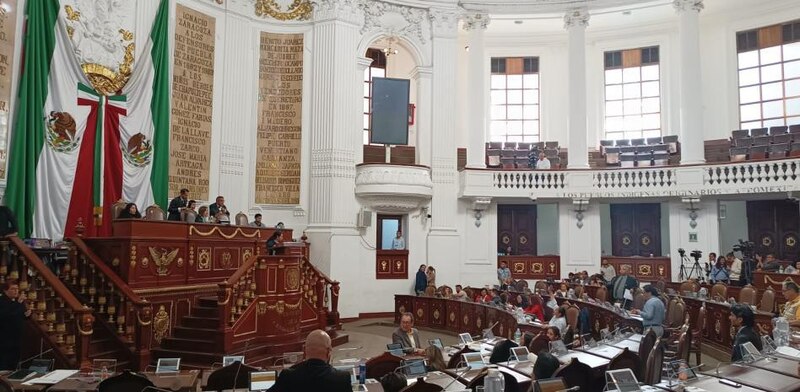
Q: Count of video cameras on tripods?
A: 3